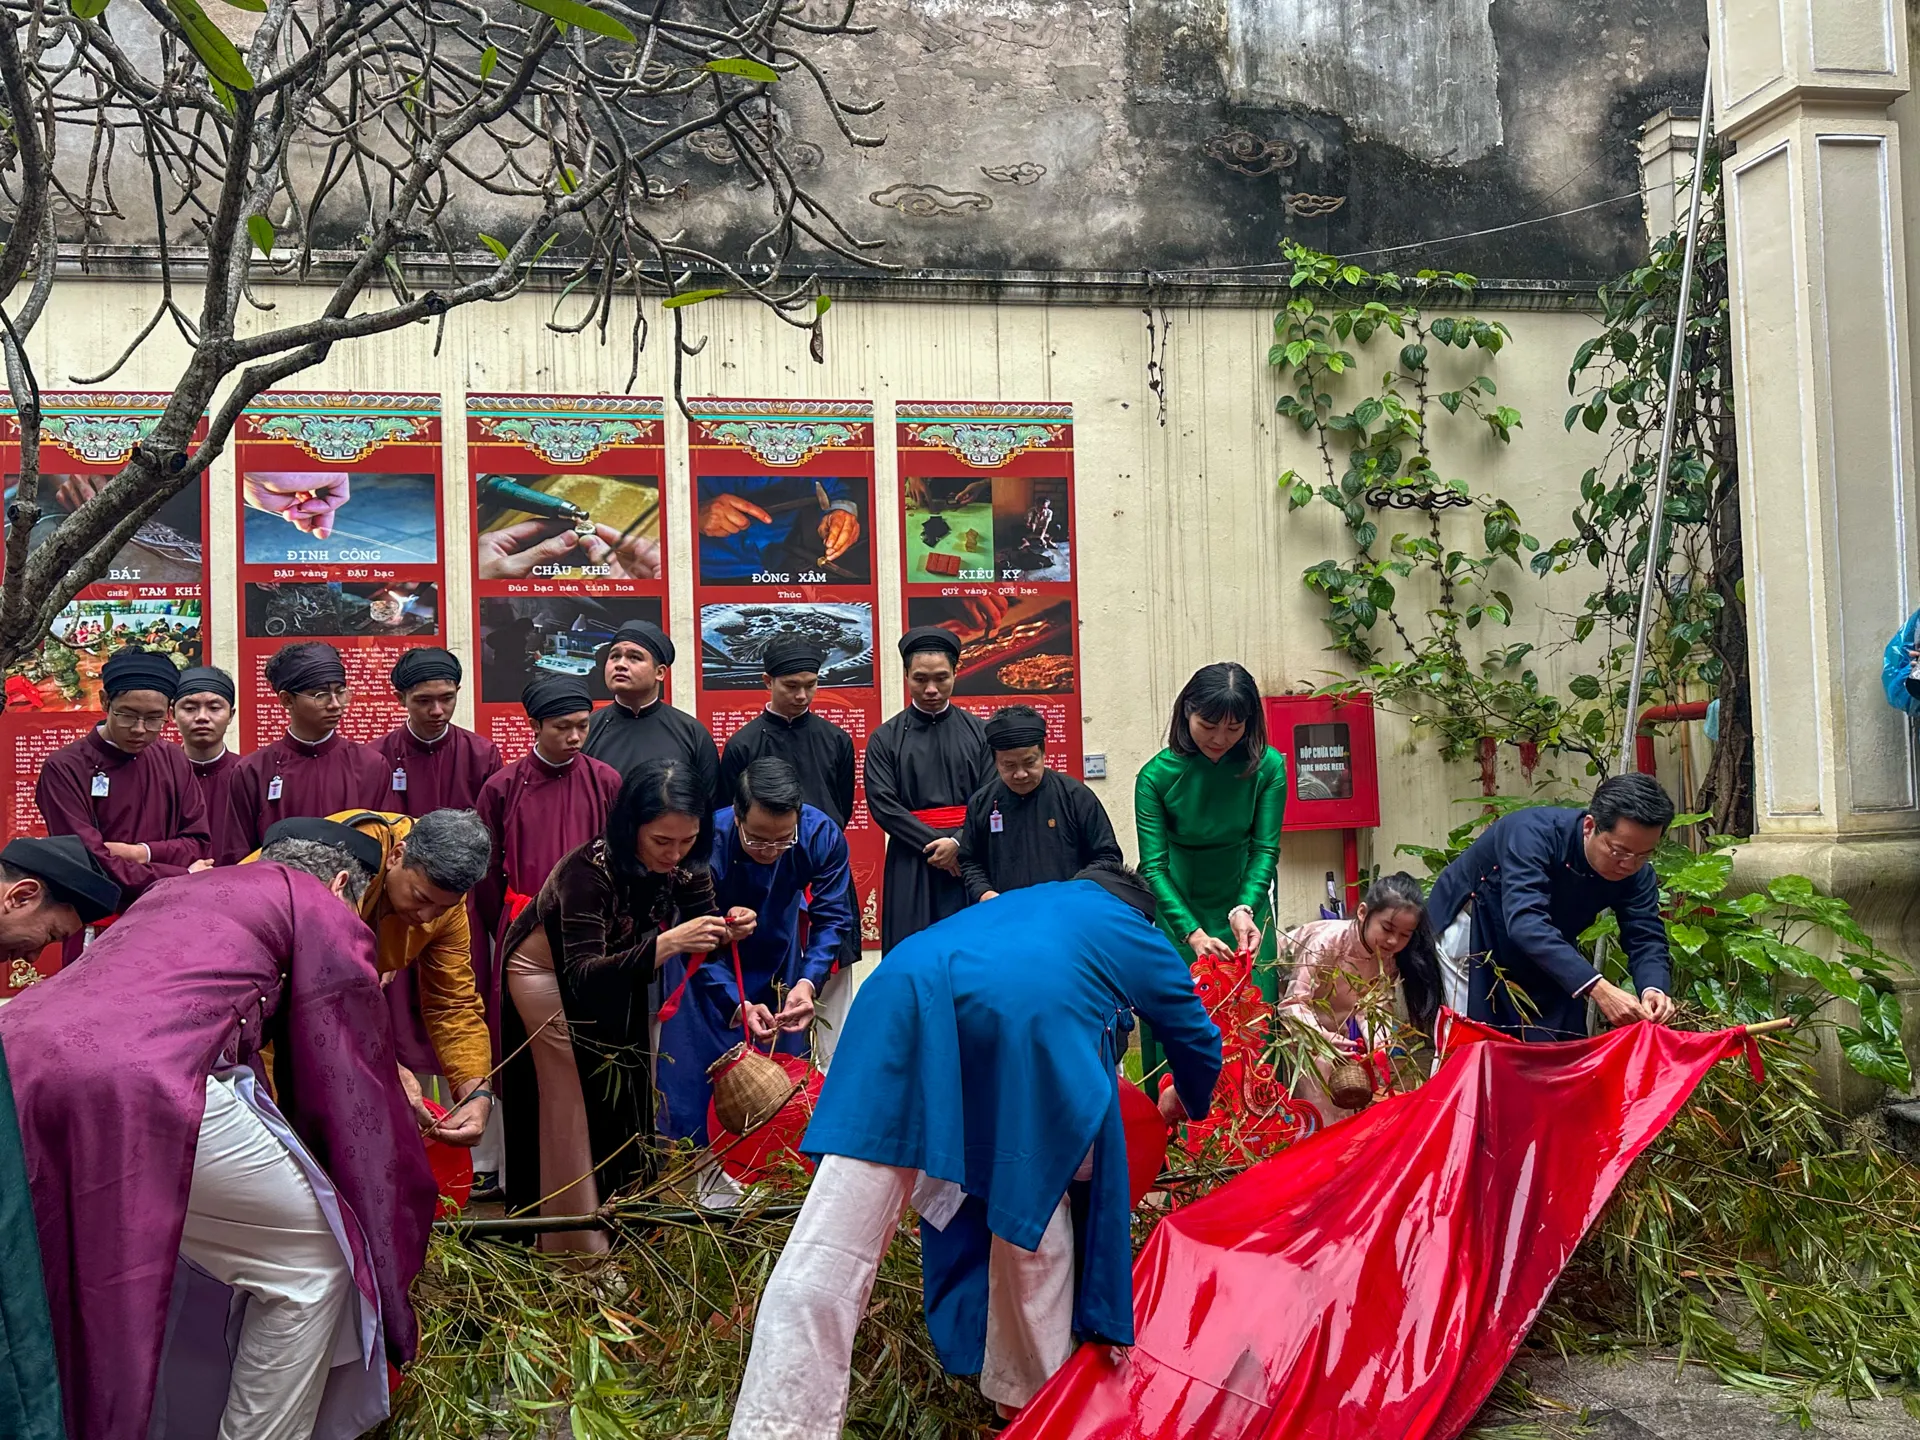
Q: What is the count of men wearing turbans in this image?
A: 12